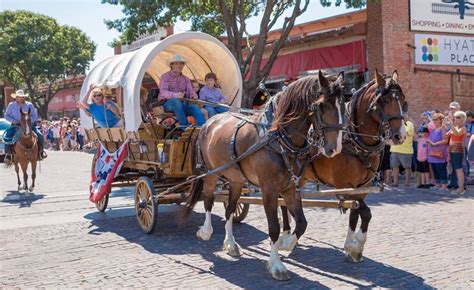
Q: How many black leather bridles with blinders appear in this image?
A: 2